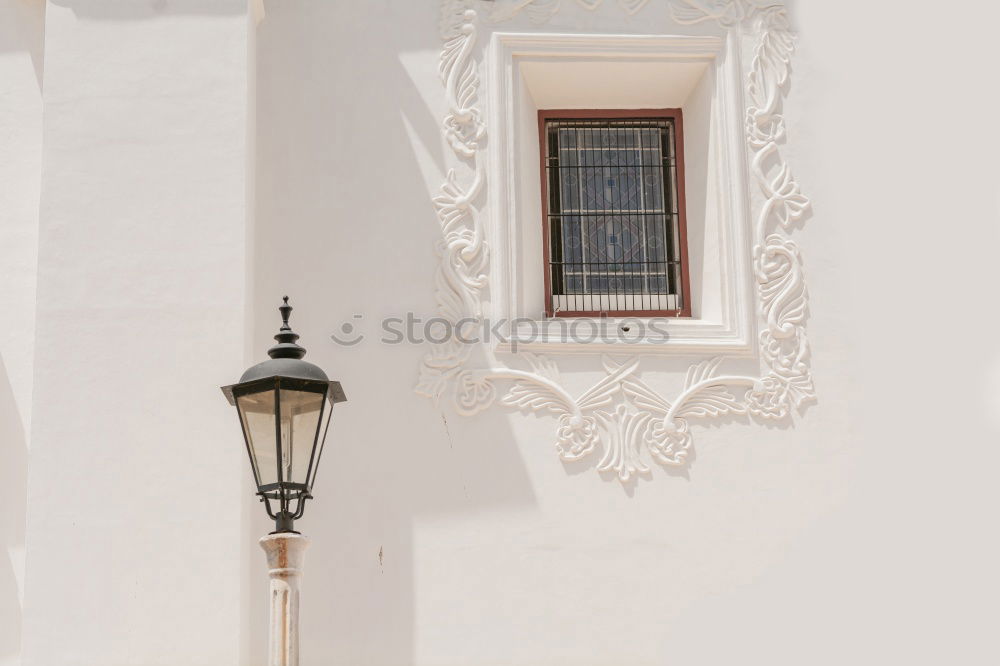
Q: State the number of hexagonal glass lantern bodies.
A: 1